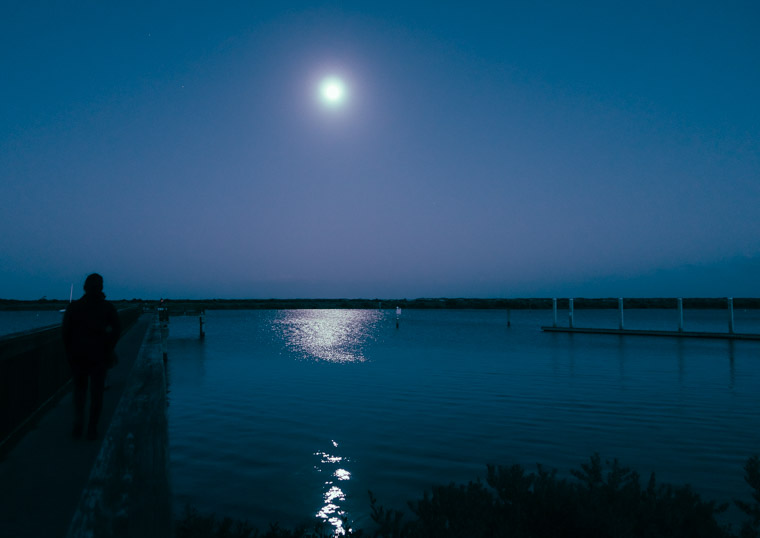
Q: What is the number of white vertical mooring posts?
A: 5